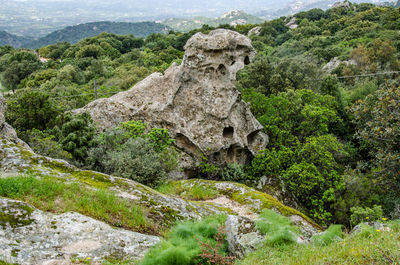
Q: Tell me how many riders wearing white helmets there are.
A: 0